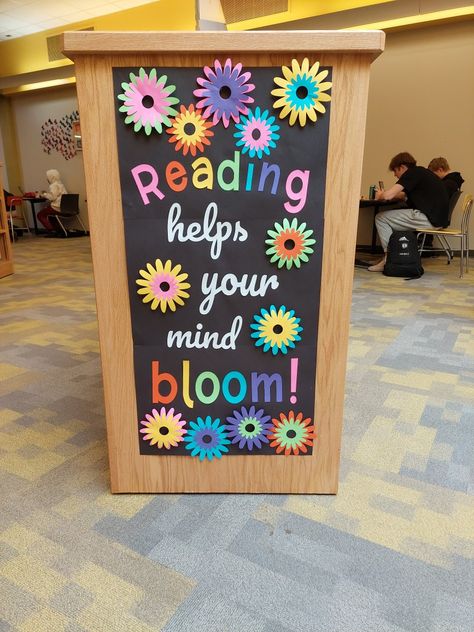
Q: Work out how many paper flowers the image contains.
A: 12